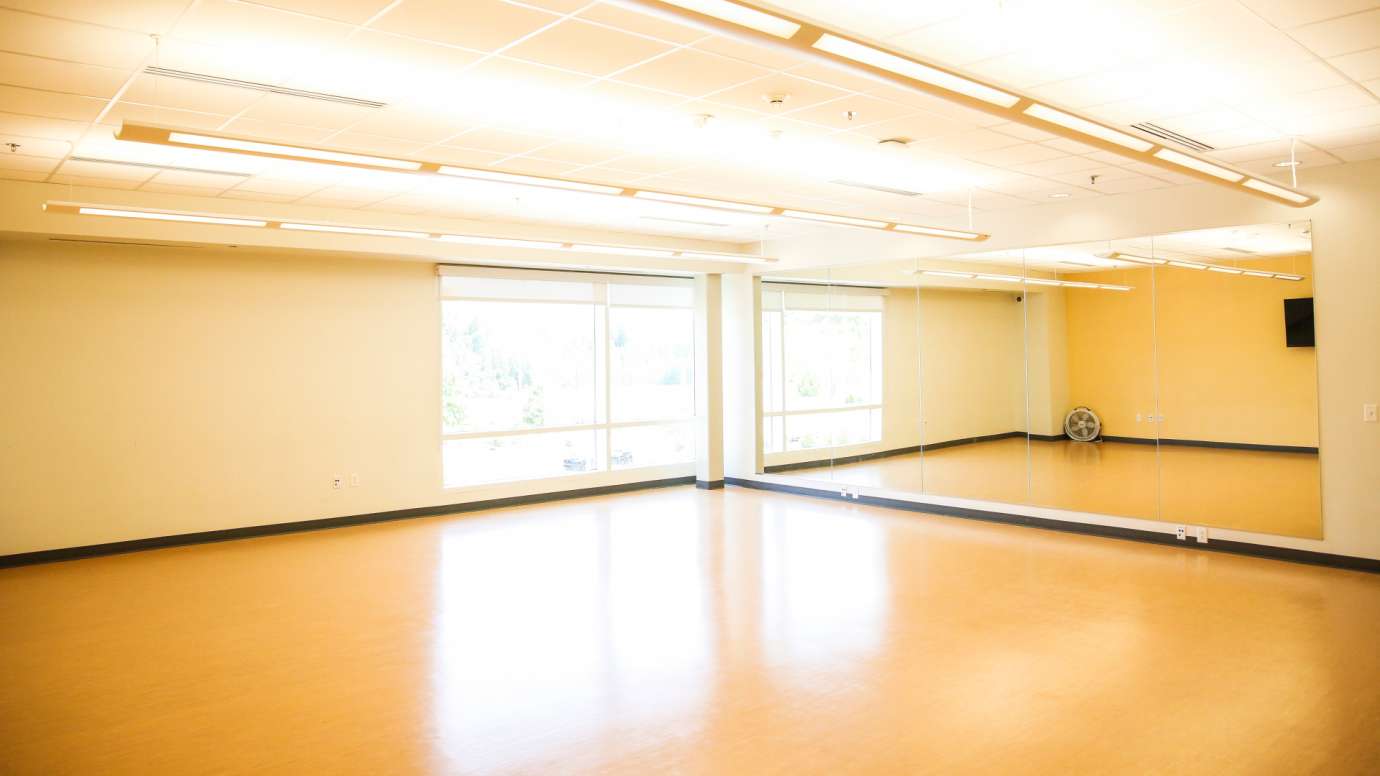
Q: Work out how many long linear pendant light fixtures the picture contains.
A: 3